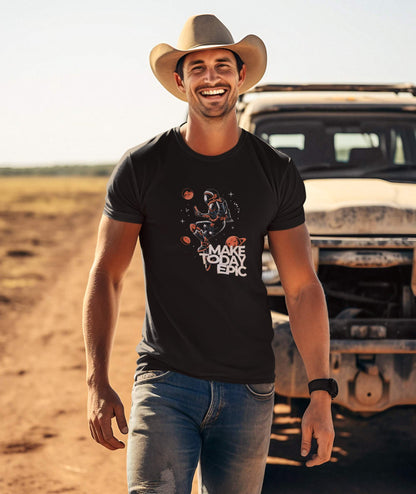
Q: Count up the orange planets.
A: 3